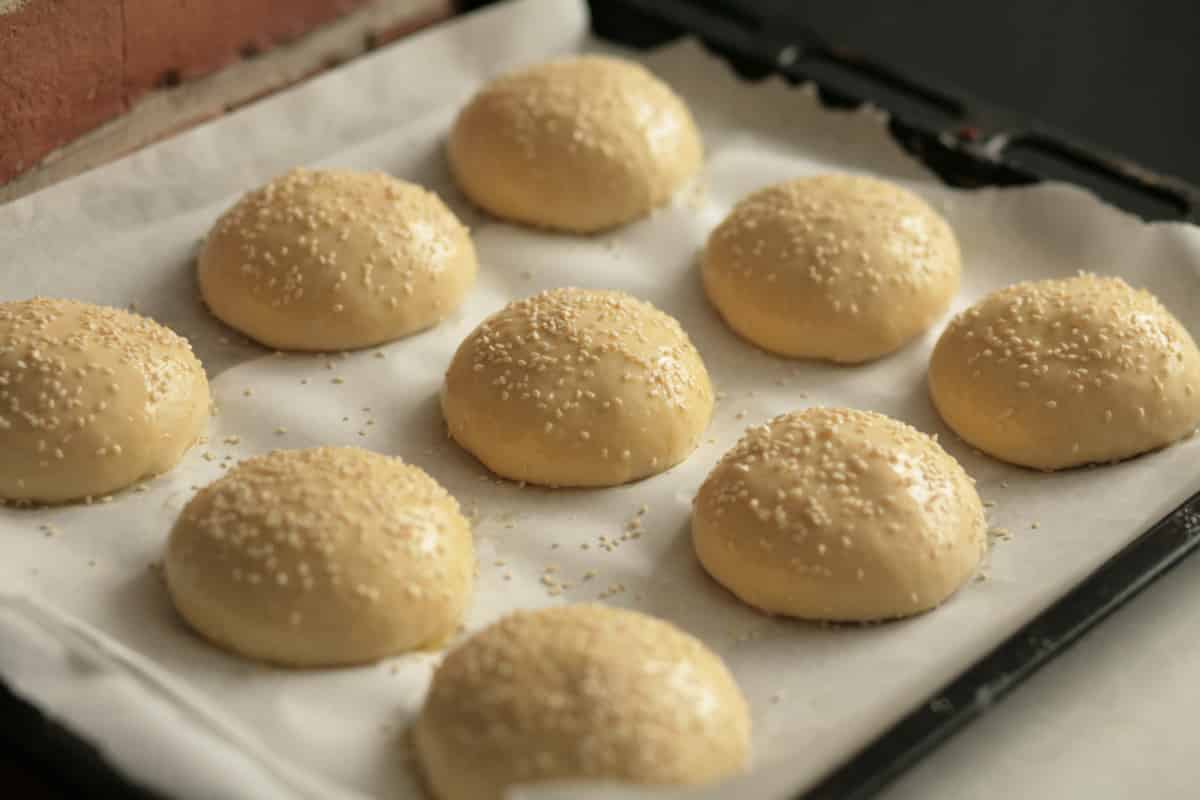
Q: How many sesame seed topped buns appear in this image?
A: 9